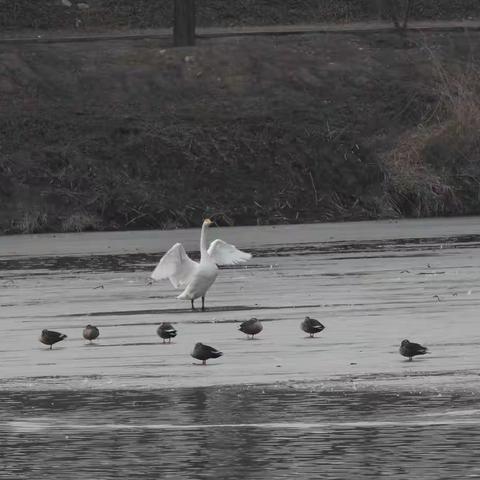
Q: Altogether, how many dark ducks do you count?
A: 7